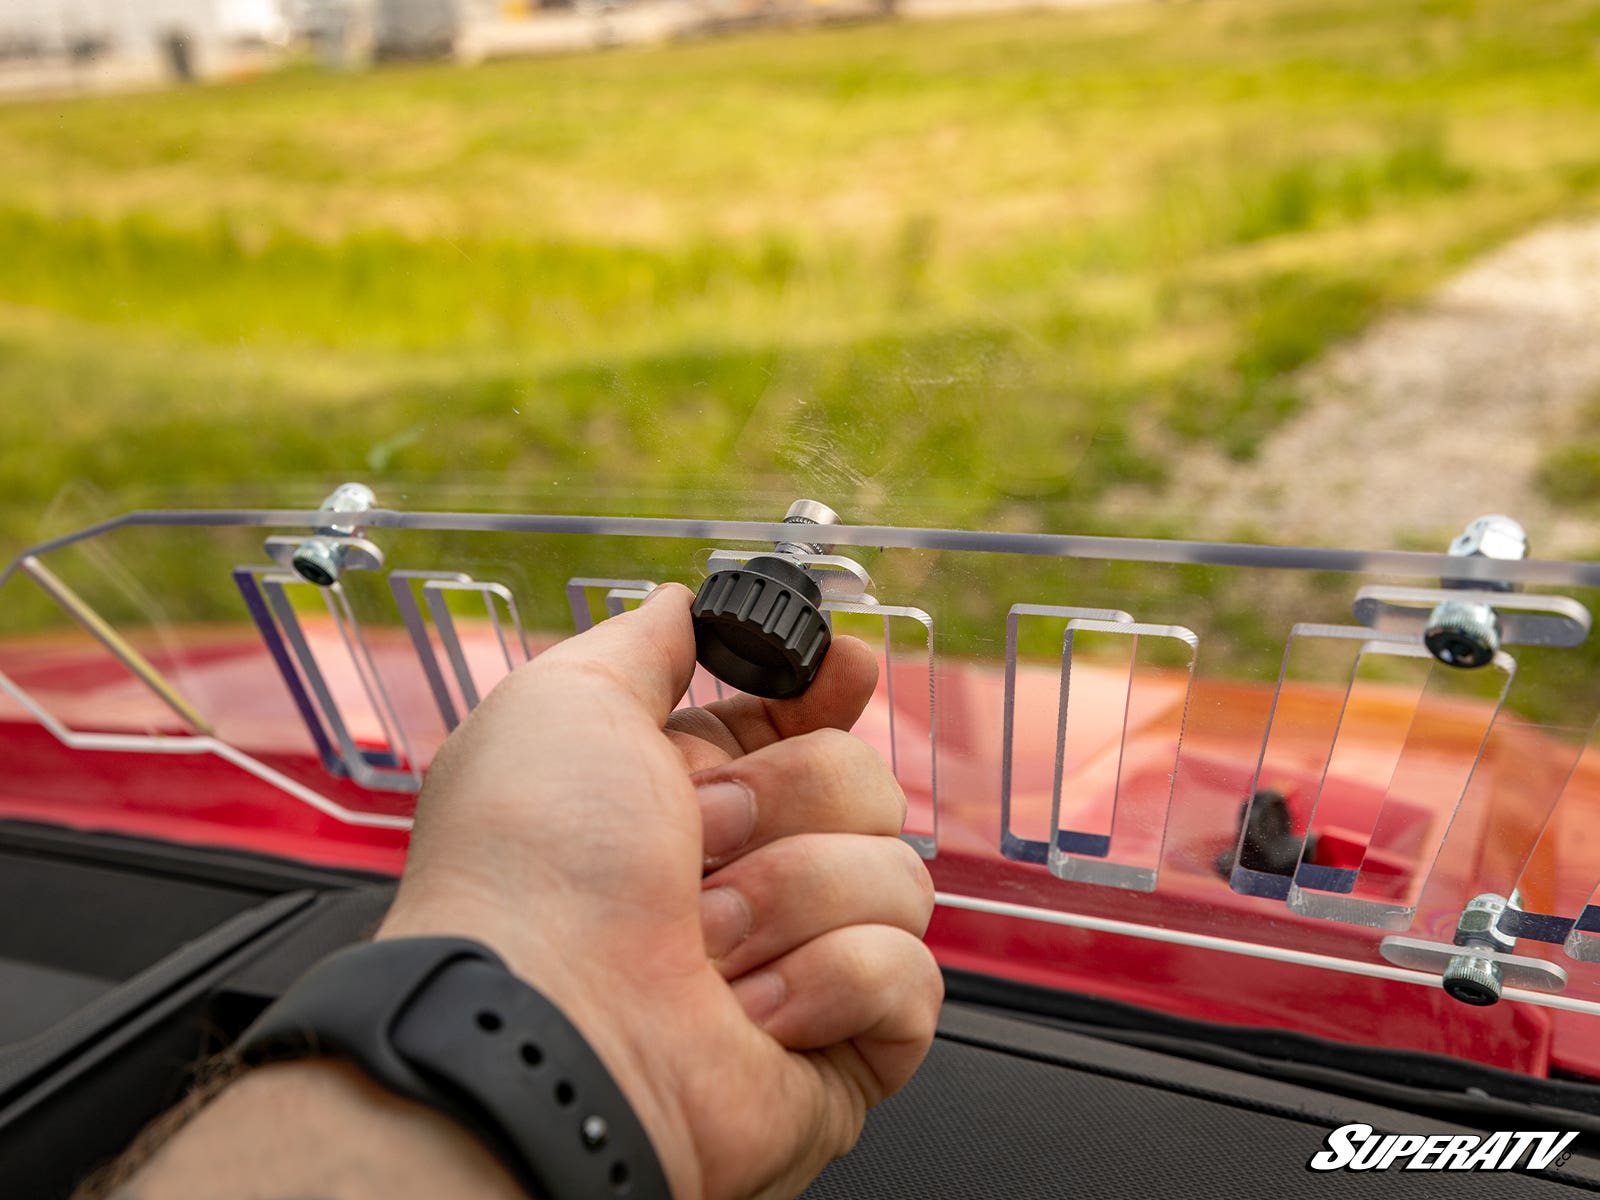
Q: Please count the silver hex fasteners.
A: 3